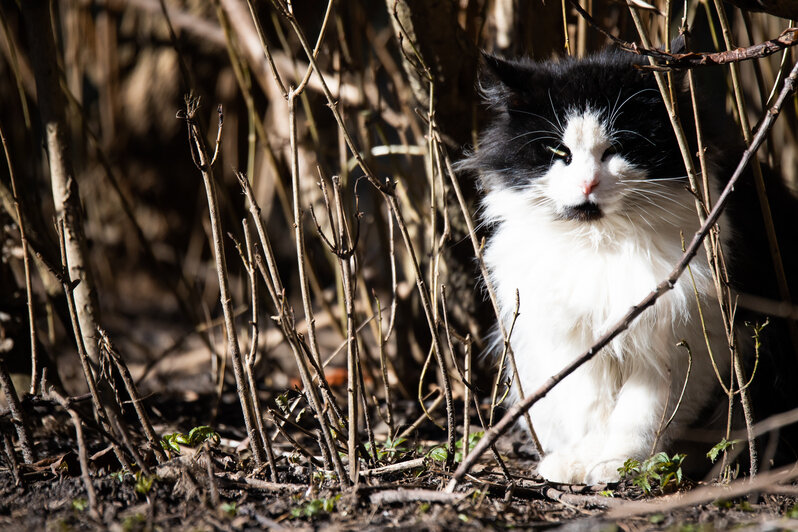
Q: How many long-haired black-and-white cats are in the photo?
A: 1